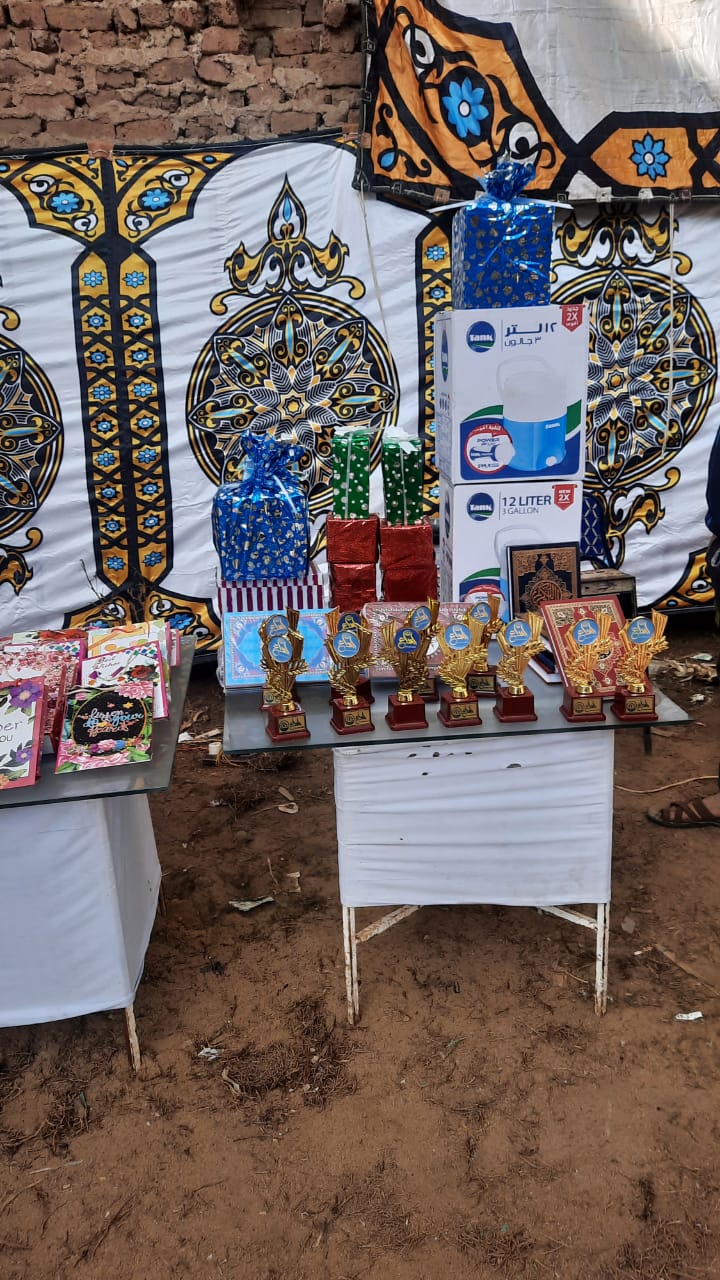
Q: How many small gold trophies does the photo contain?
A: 11